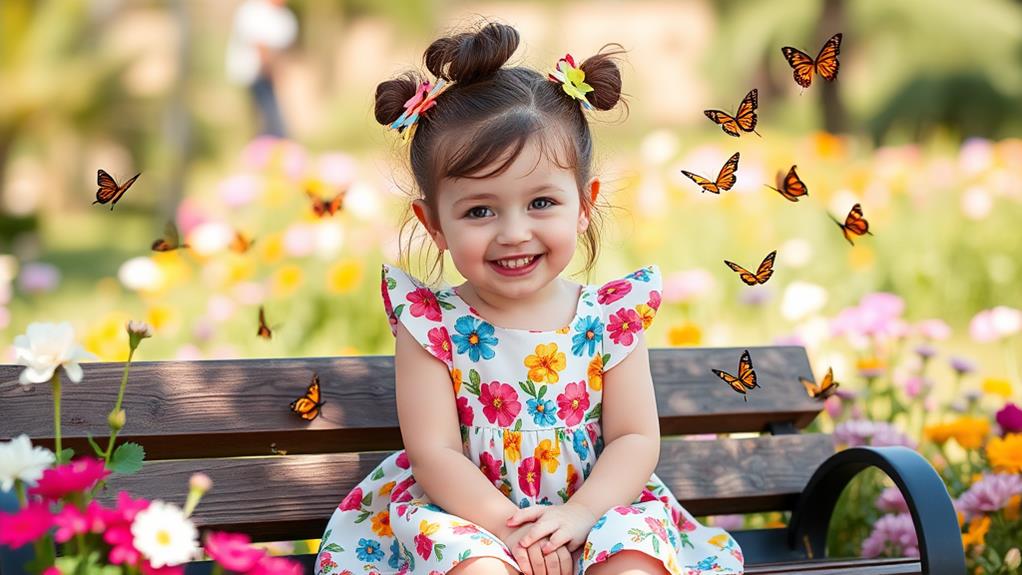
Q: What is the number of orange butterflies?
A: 14